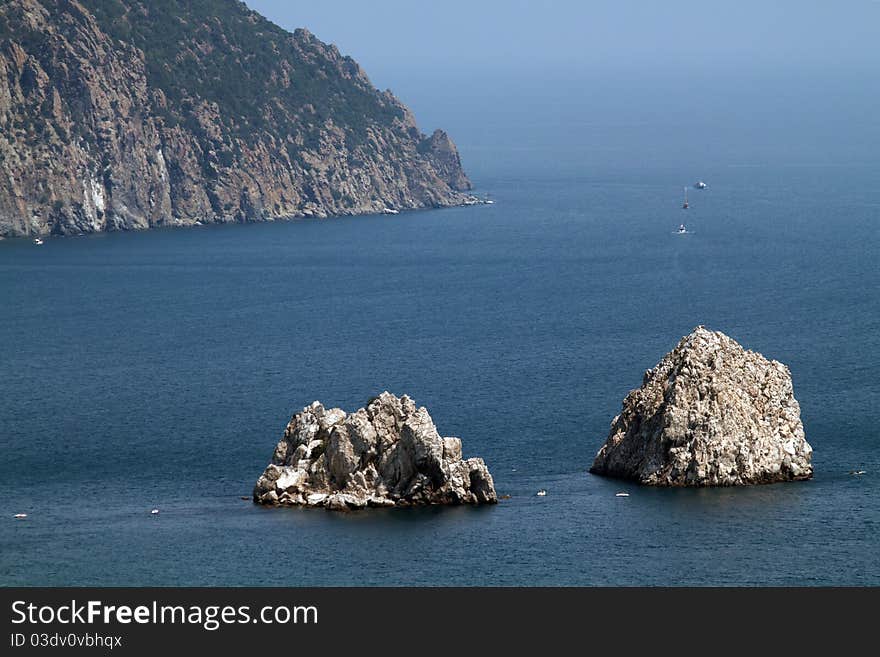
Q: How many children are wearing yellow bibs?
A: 0